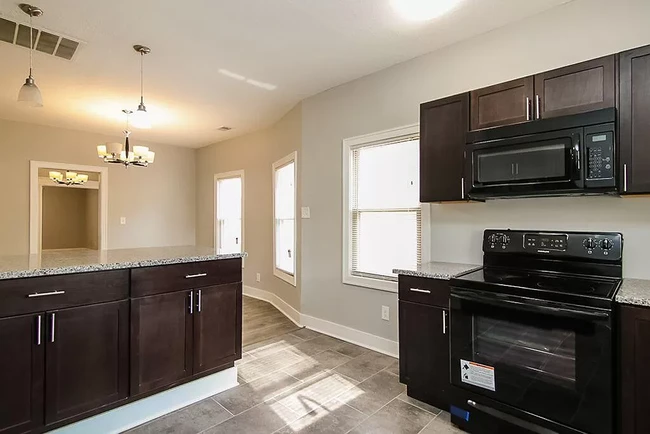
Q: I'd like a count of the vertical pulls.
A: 9